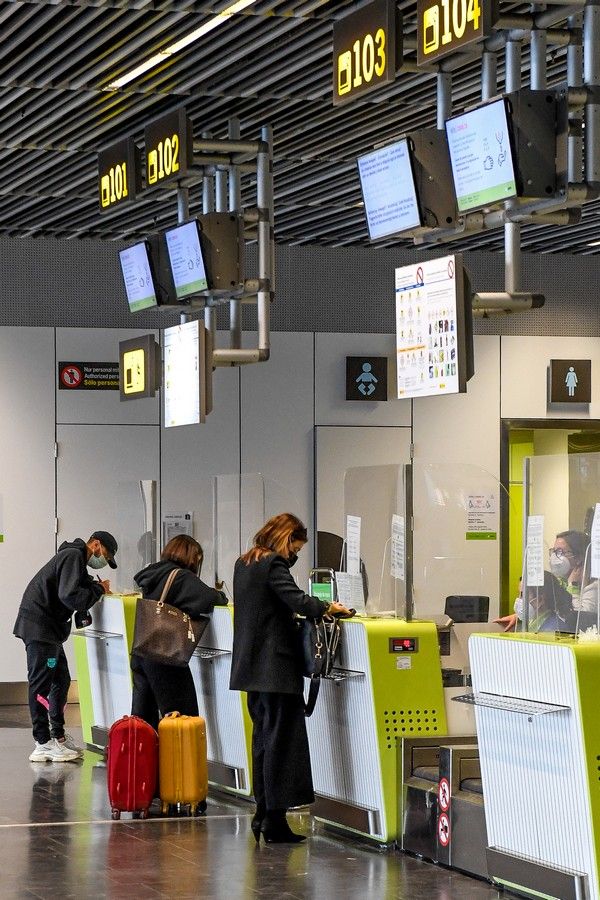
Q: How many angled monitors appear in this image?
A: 4